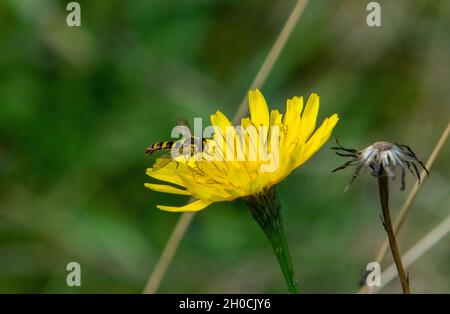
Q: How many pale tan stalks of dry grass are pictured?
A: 3